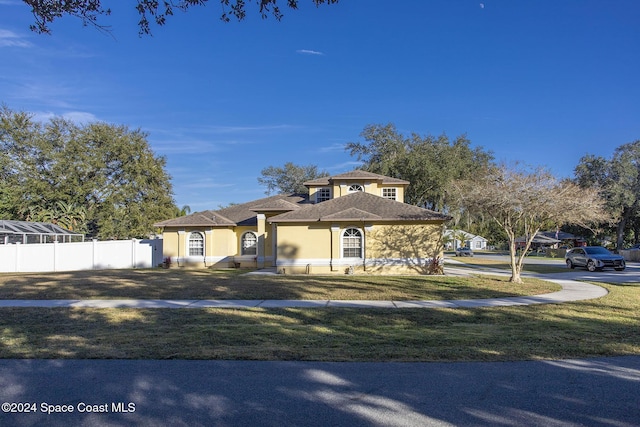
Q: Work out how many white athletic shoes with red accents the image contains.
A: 0